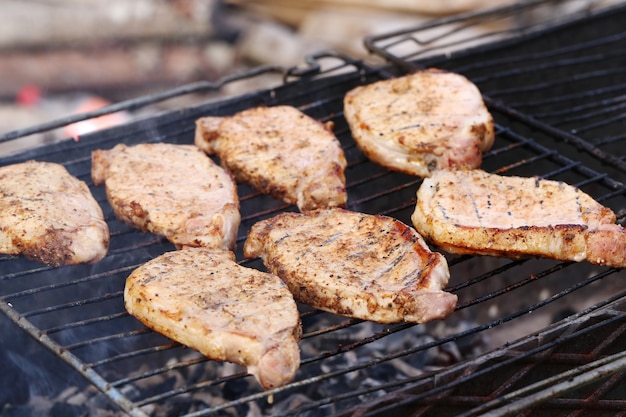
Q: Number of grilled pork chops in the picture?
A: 7